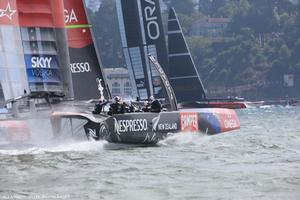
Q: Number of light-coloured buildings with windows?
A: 2